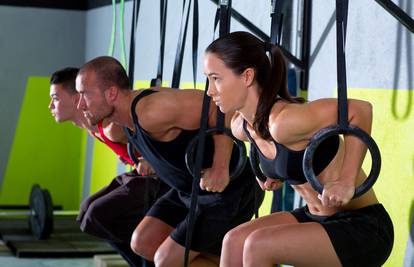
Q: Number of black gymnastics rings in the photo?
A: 4